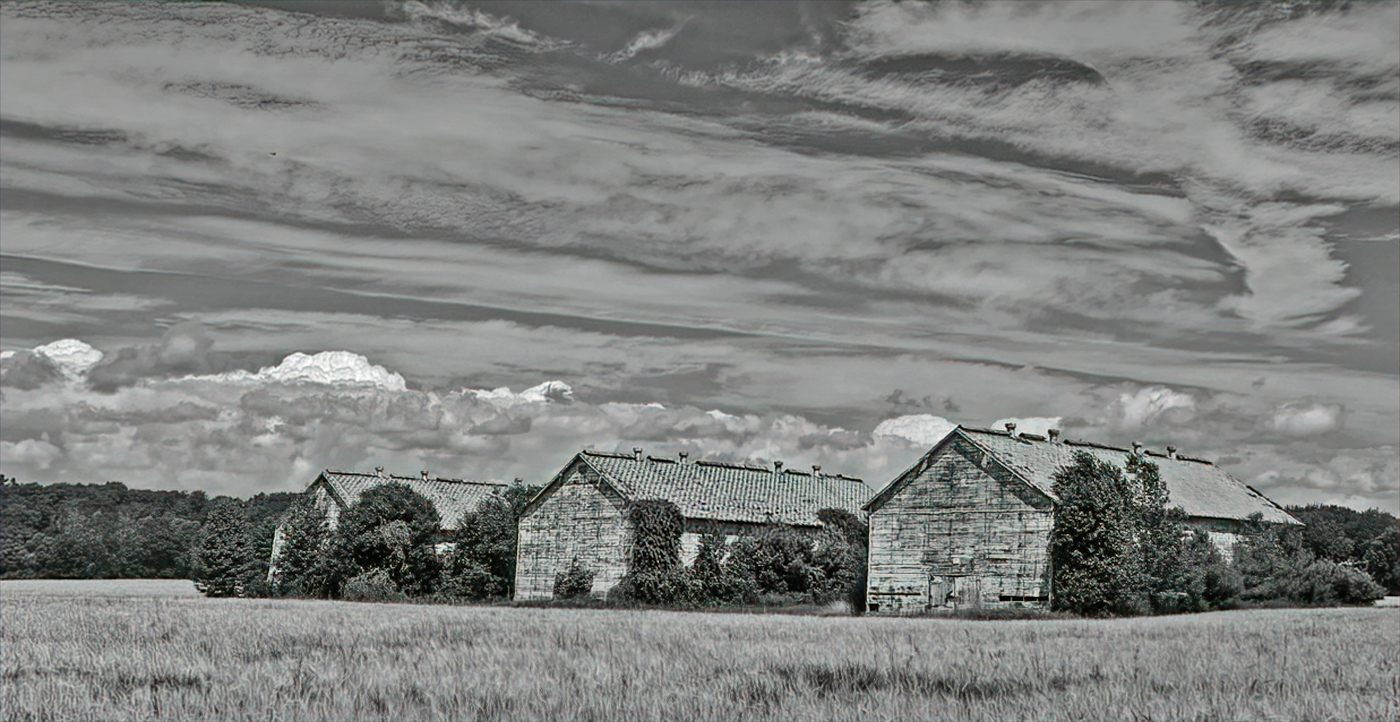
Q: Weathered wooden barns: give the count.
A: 3